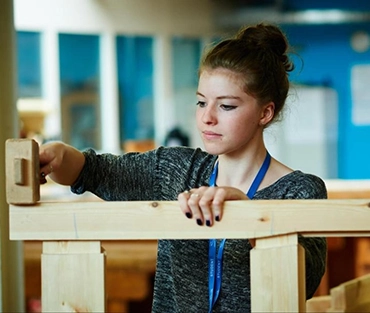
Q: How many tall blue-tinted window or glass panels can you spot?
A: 4